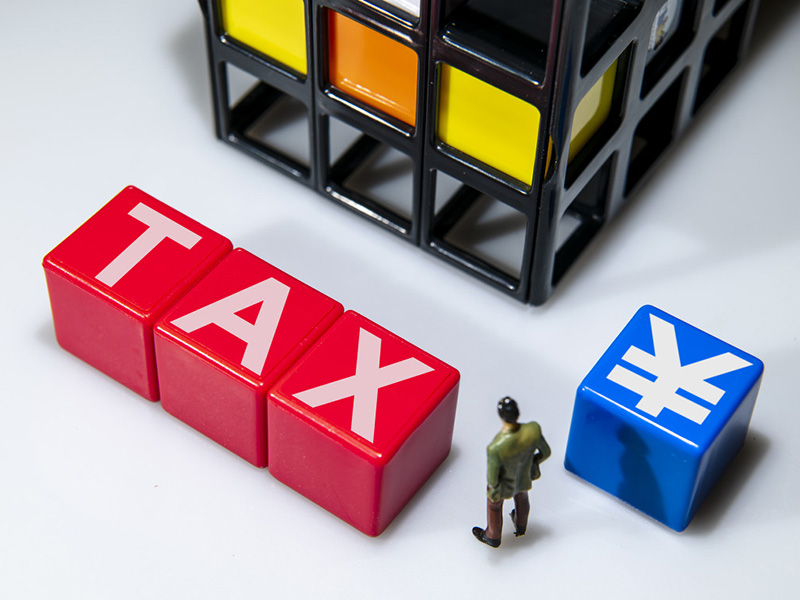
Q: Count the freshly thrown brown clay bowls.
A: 0